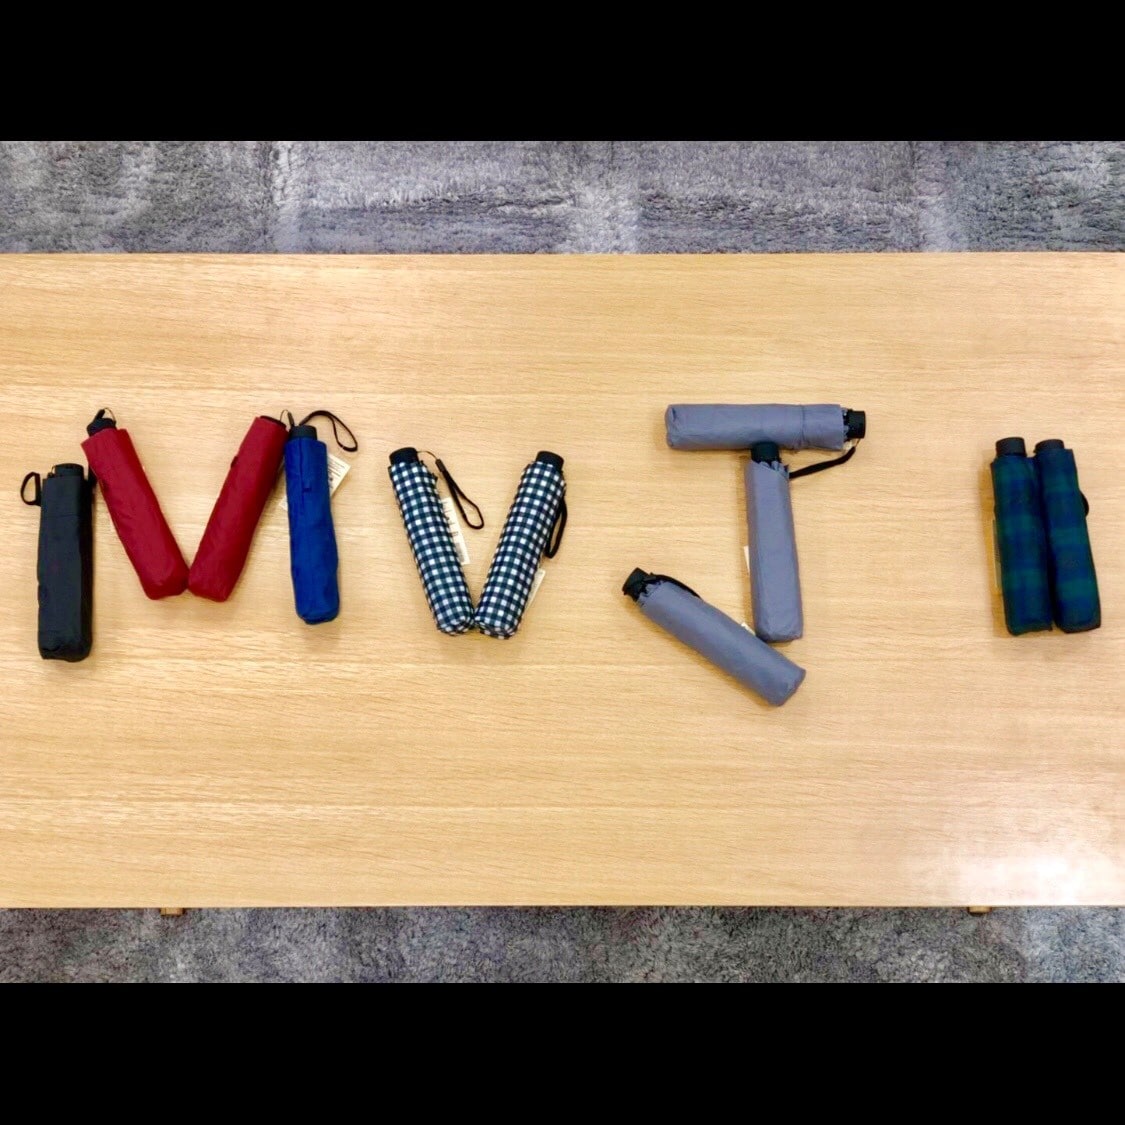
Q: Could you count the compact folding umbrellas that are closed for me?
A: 11